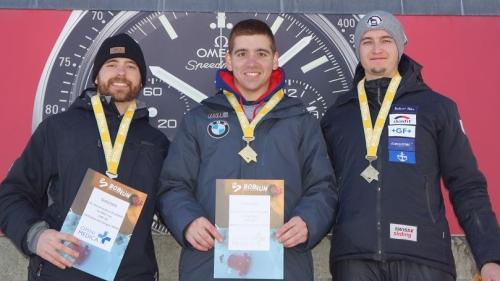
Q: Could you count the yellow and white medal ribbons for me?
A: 3